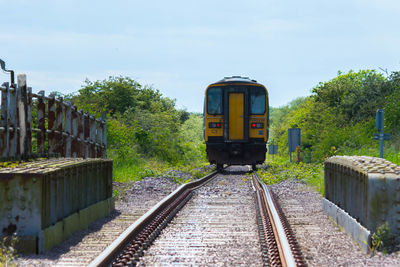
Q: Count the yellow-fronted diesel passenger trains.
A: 1